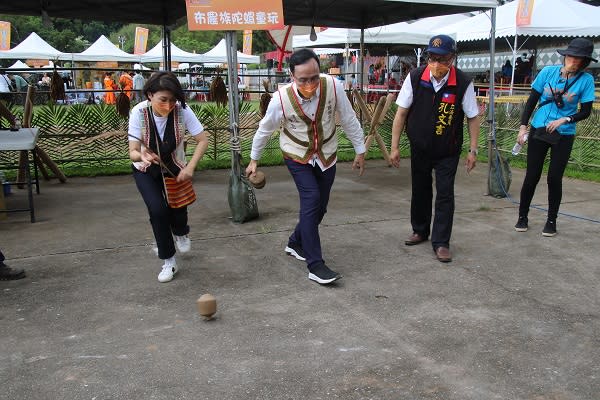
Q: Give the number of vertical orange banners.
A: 4